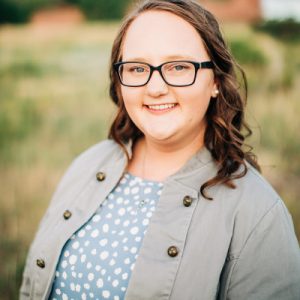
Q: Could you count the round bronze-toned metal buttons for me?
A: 5